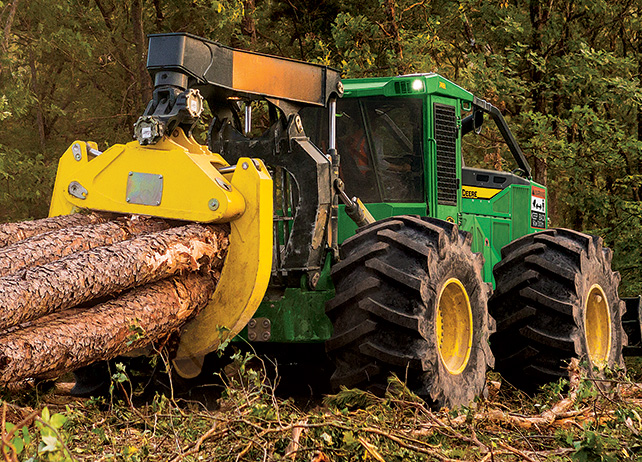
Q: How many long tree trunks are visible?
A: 4